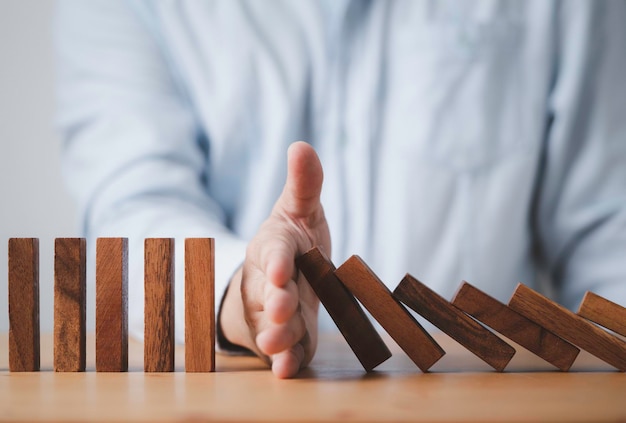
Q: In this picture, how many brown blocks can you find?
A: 11